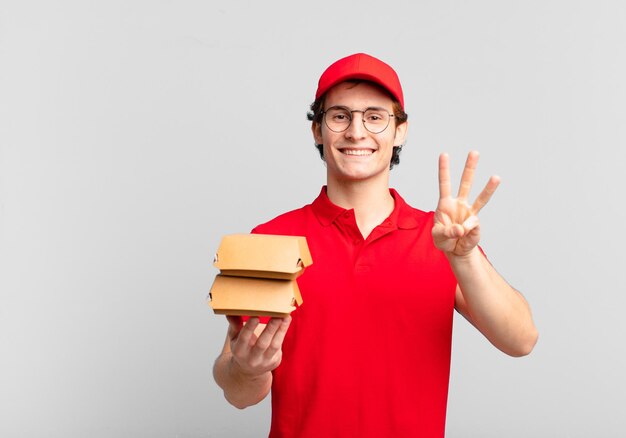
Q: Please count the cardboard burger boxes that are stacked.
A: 2